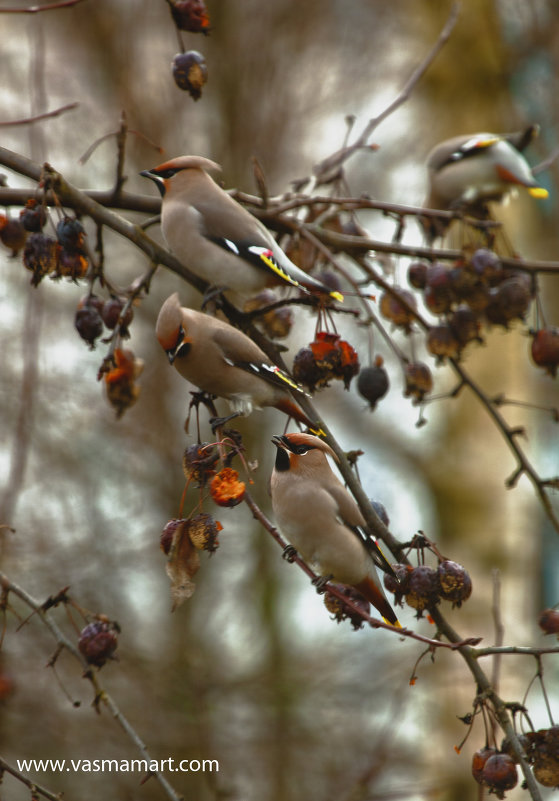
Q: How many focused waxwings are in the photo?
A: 3